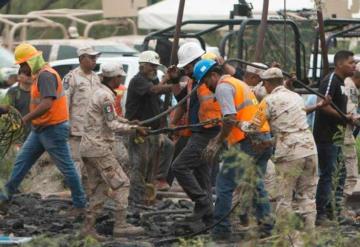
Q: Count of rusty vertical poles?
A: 3